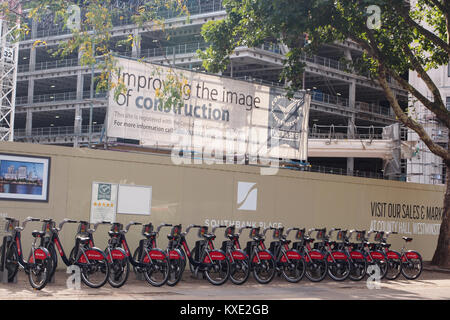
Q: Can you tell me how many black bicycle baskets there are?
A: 15